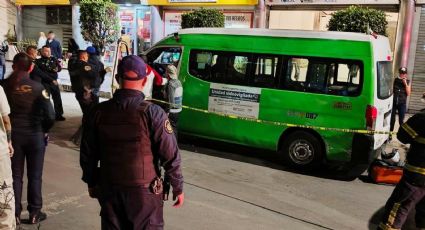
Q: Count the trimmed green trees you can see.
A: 3